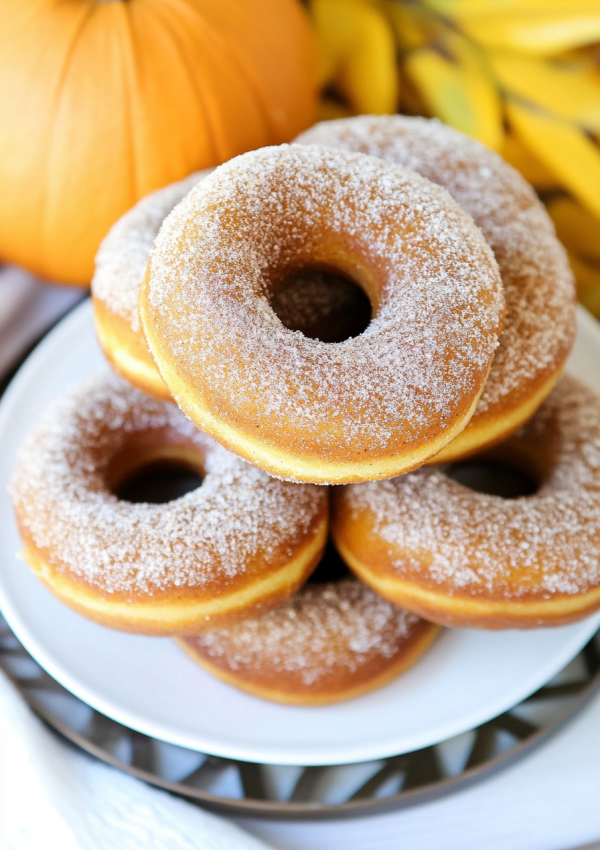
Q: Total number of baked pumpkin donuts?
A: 6